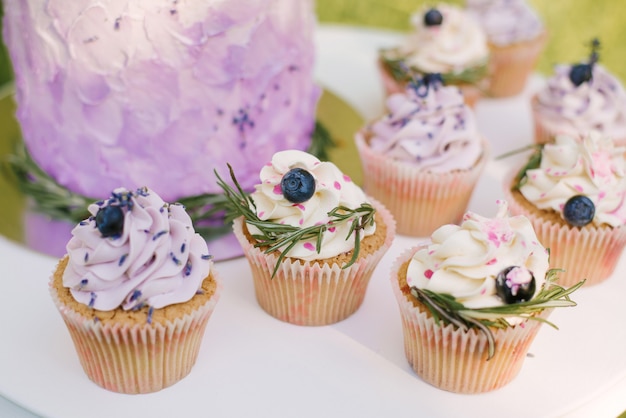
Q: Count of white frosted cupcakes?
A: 4